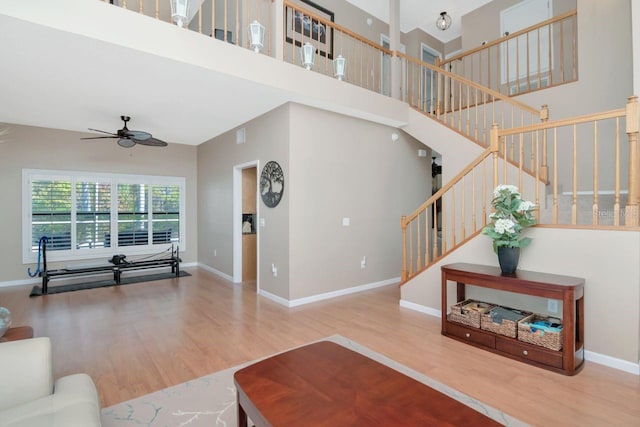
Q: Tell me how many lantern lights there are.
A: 4